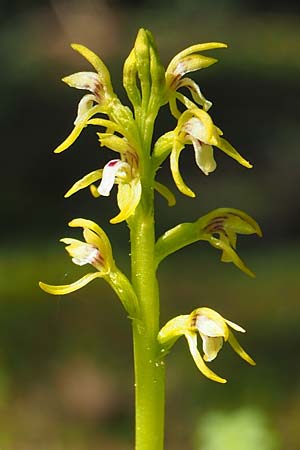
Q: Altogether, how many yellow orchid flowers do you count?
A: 7